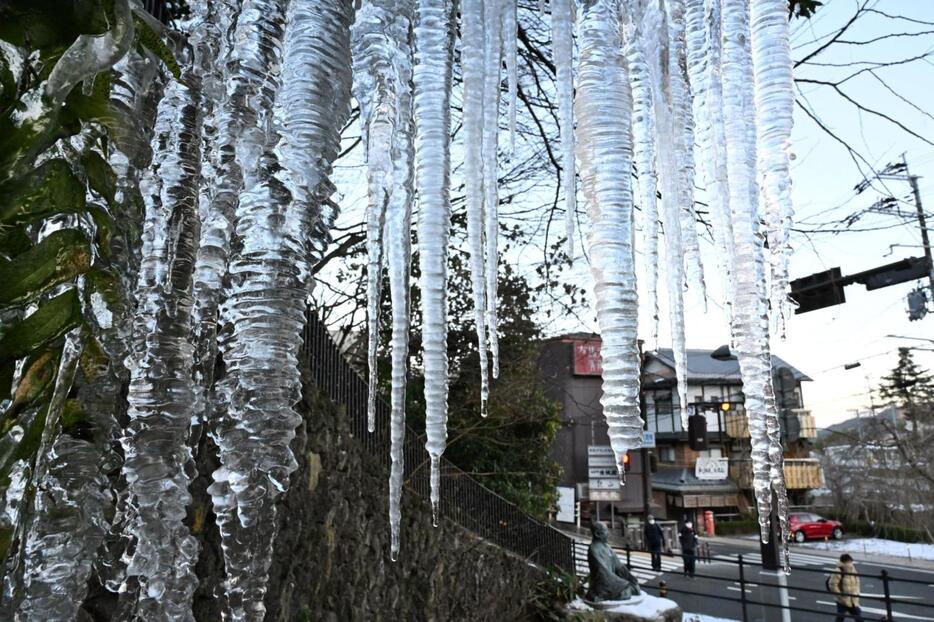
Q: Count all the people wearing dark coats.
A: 2